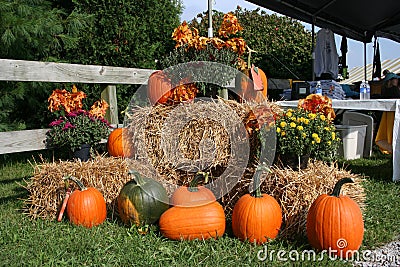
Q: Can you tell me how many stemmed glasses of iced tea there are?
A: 0